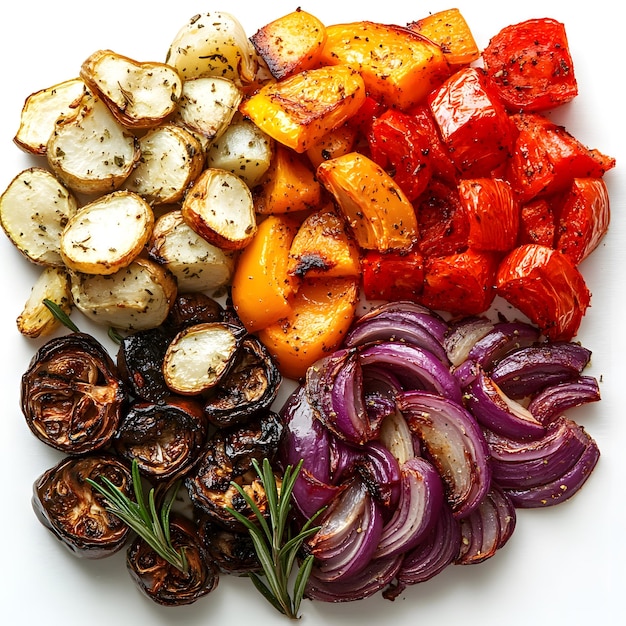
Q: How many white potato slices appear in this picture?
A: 14